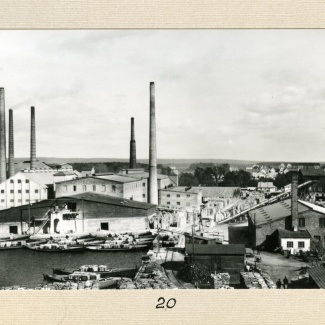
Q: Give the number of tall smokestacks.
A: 5